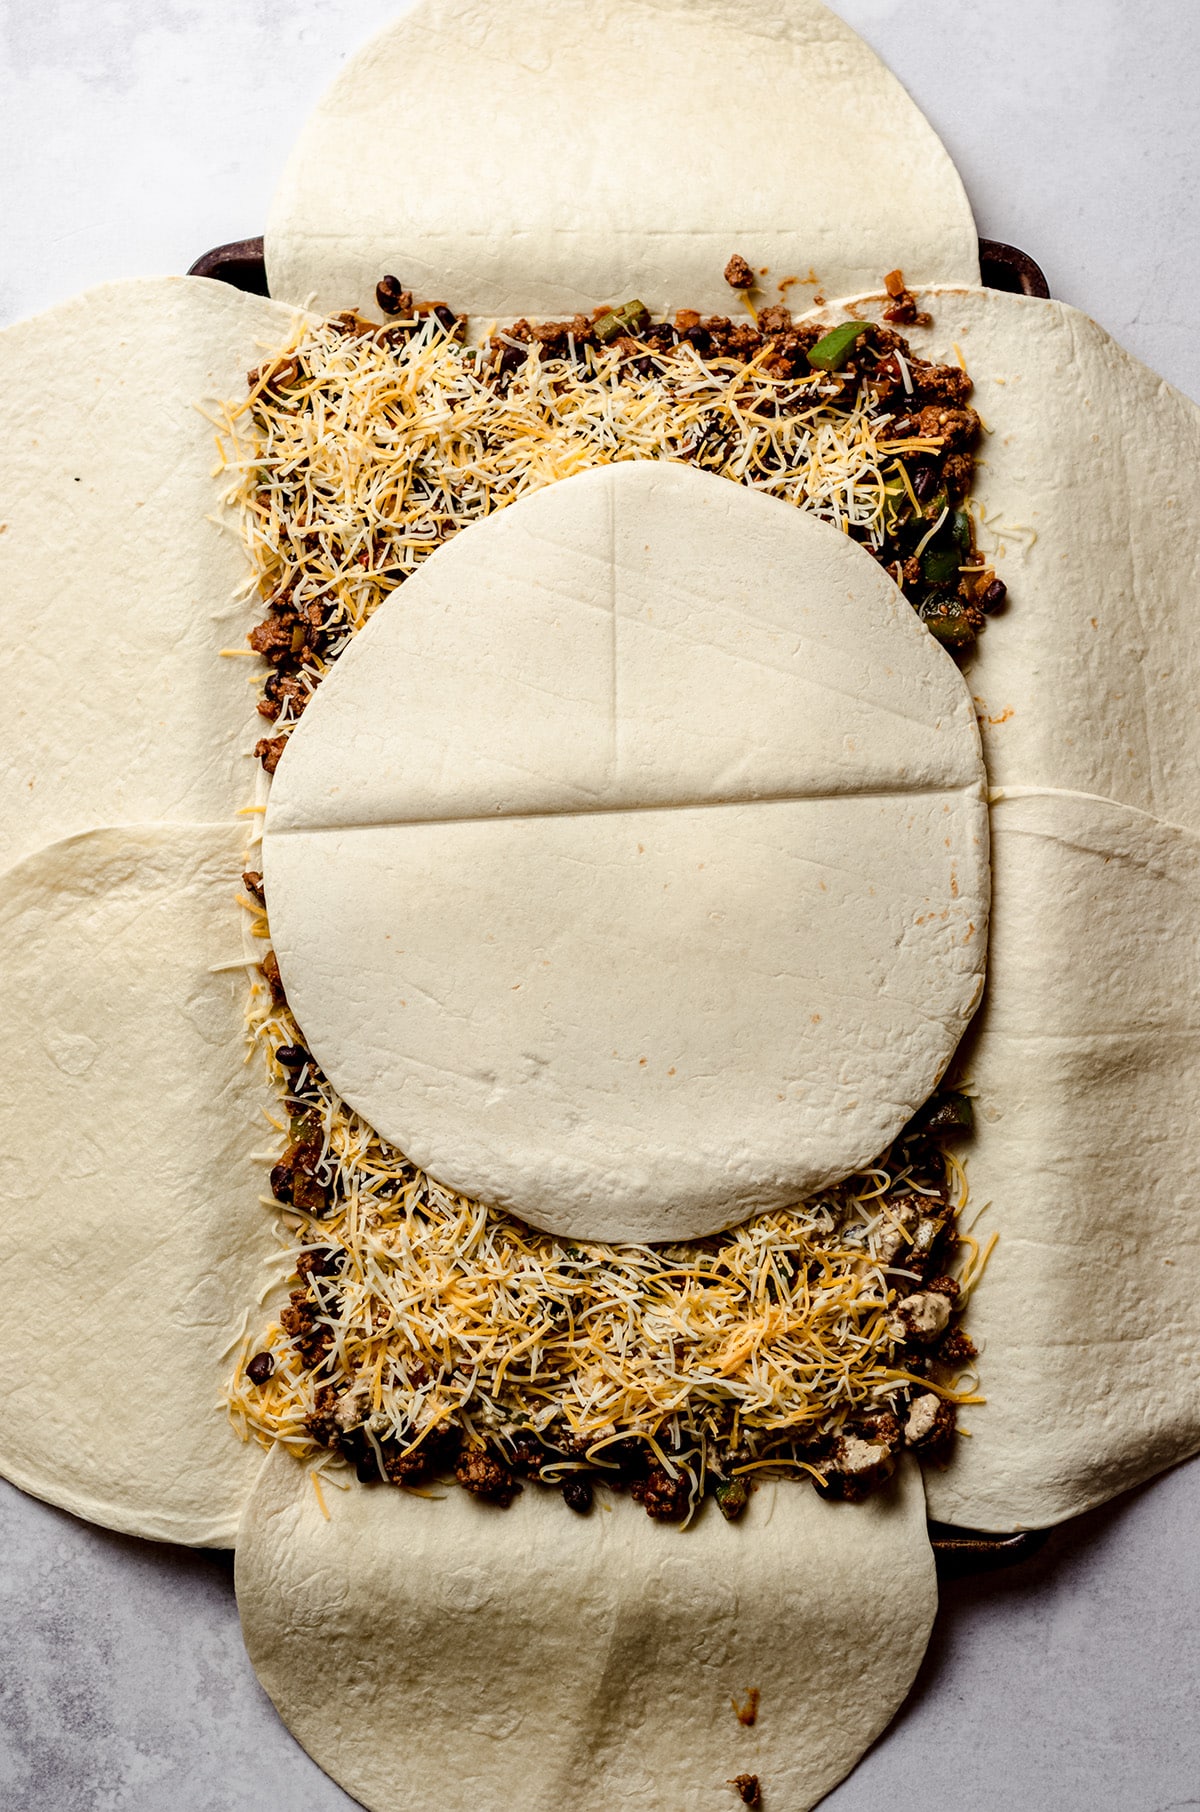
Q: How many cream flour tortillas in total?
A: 7